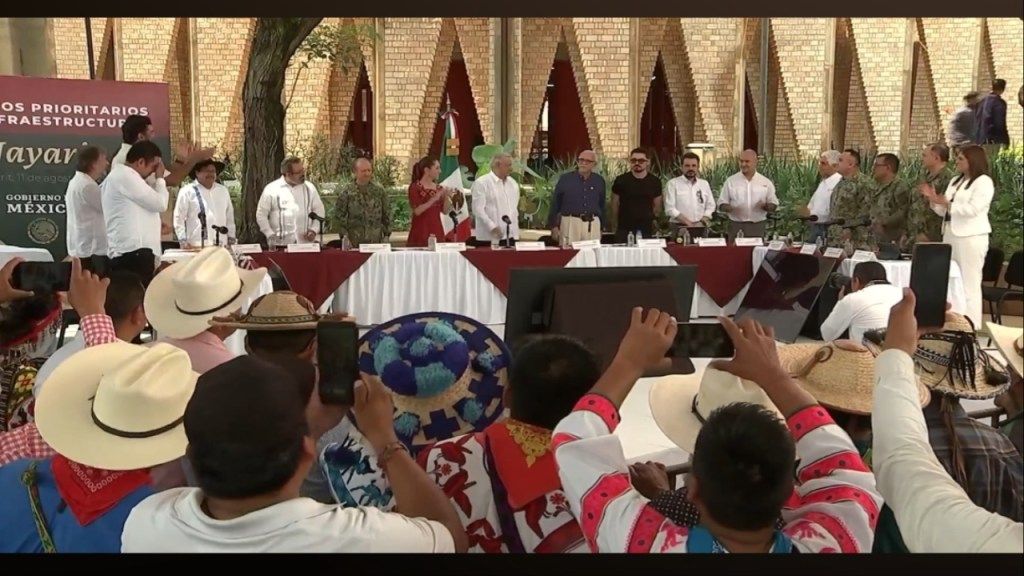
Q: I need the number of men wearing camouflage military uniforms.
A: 4